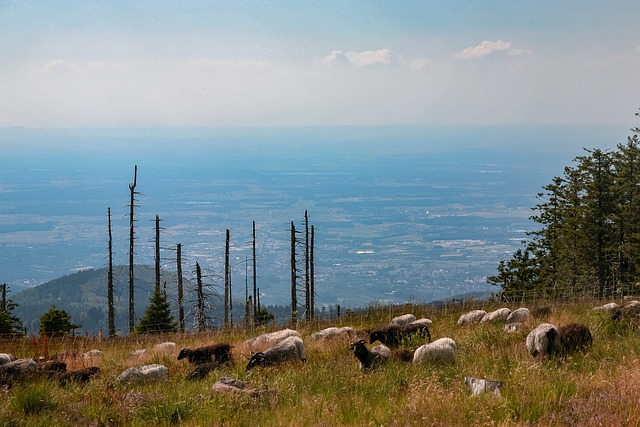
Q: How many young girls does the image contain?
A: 0